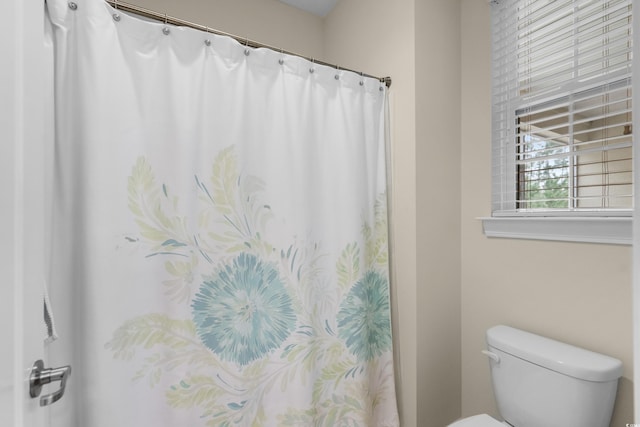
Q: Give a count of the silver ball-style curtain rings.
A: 10